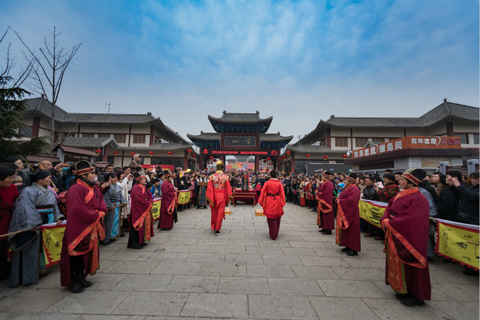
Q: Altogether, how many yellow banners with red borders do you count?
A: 5